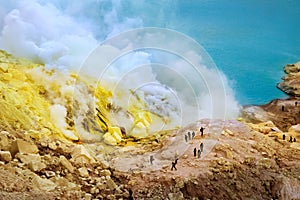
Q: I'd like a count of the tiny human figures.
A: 14